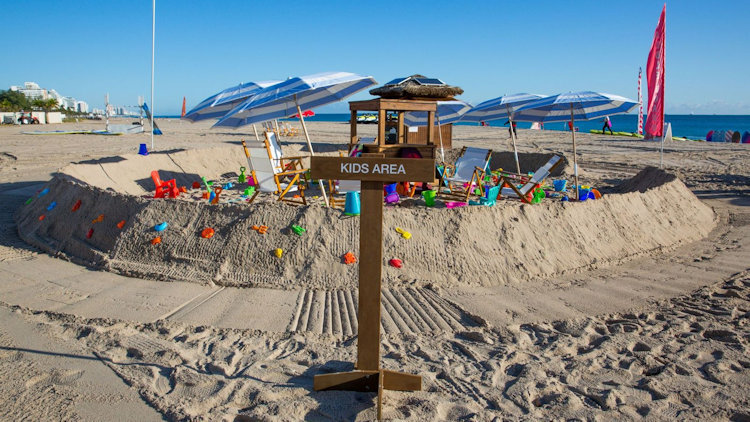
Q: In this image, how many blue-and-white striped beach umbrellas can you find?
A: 5